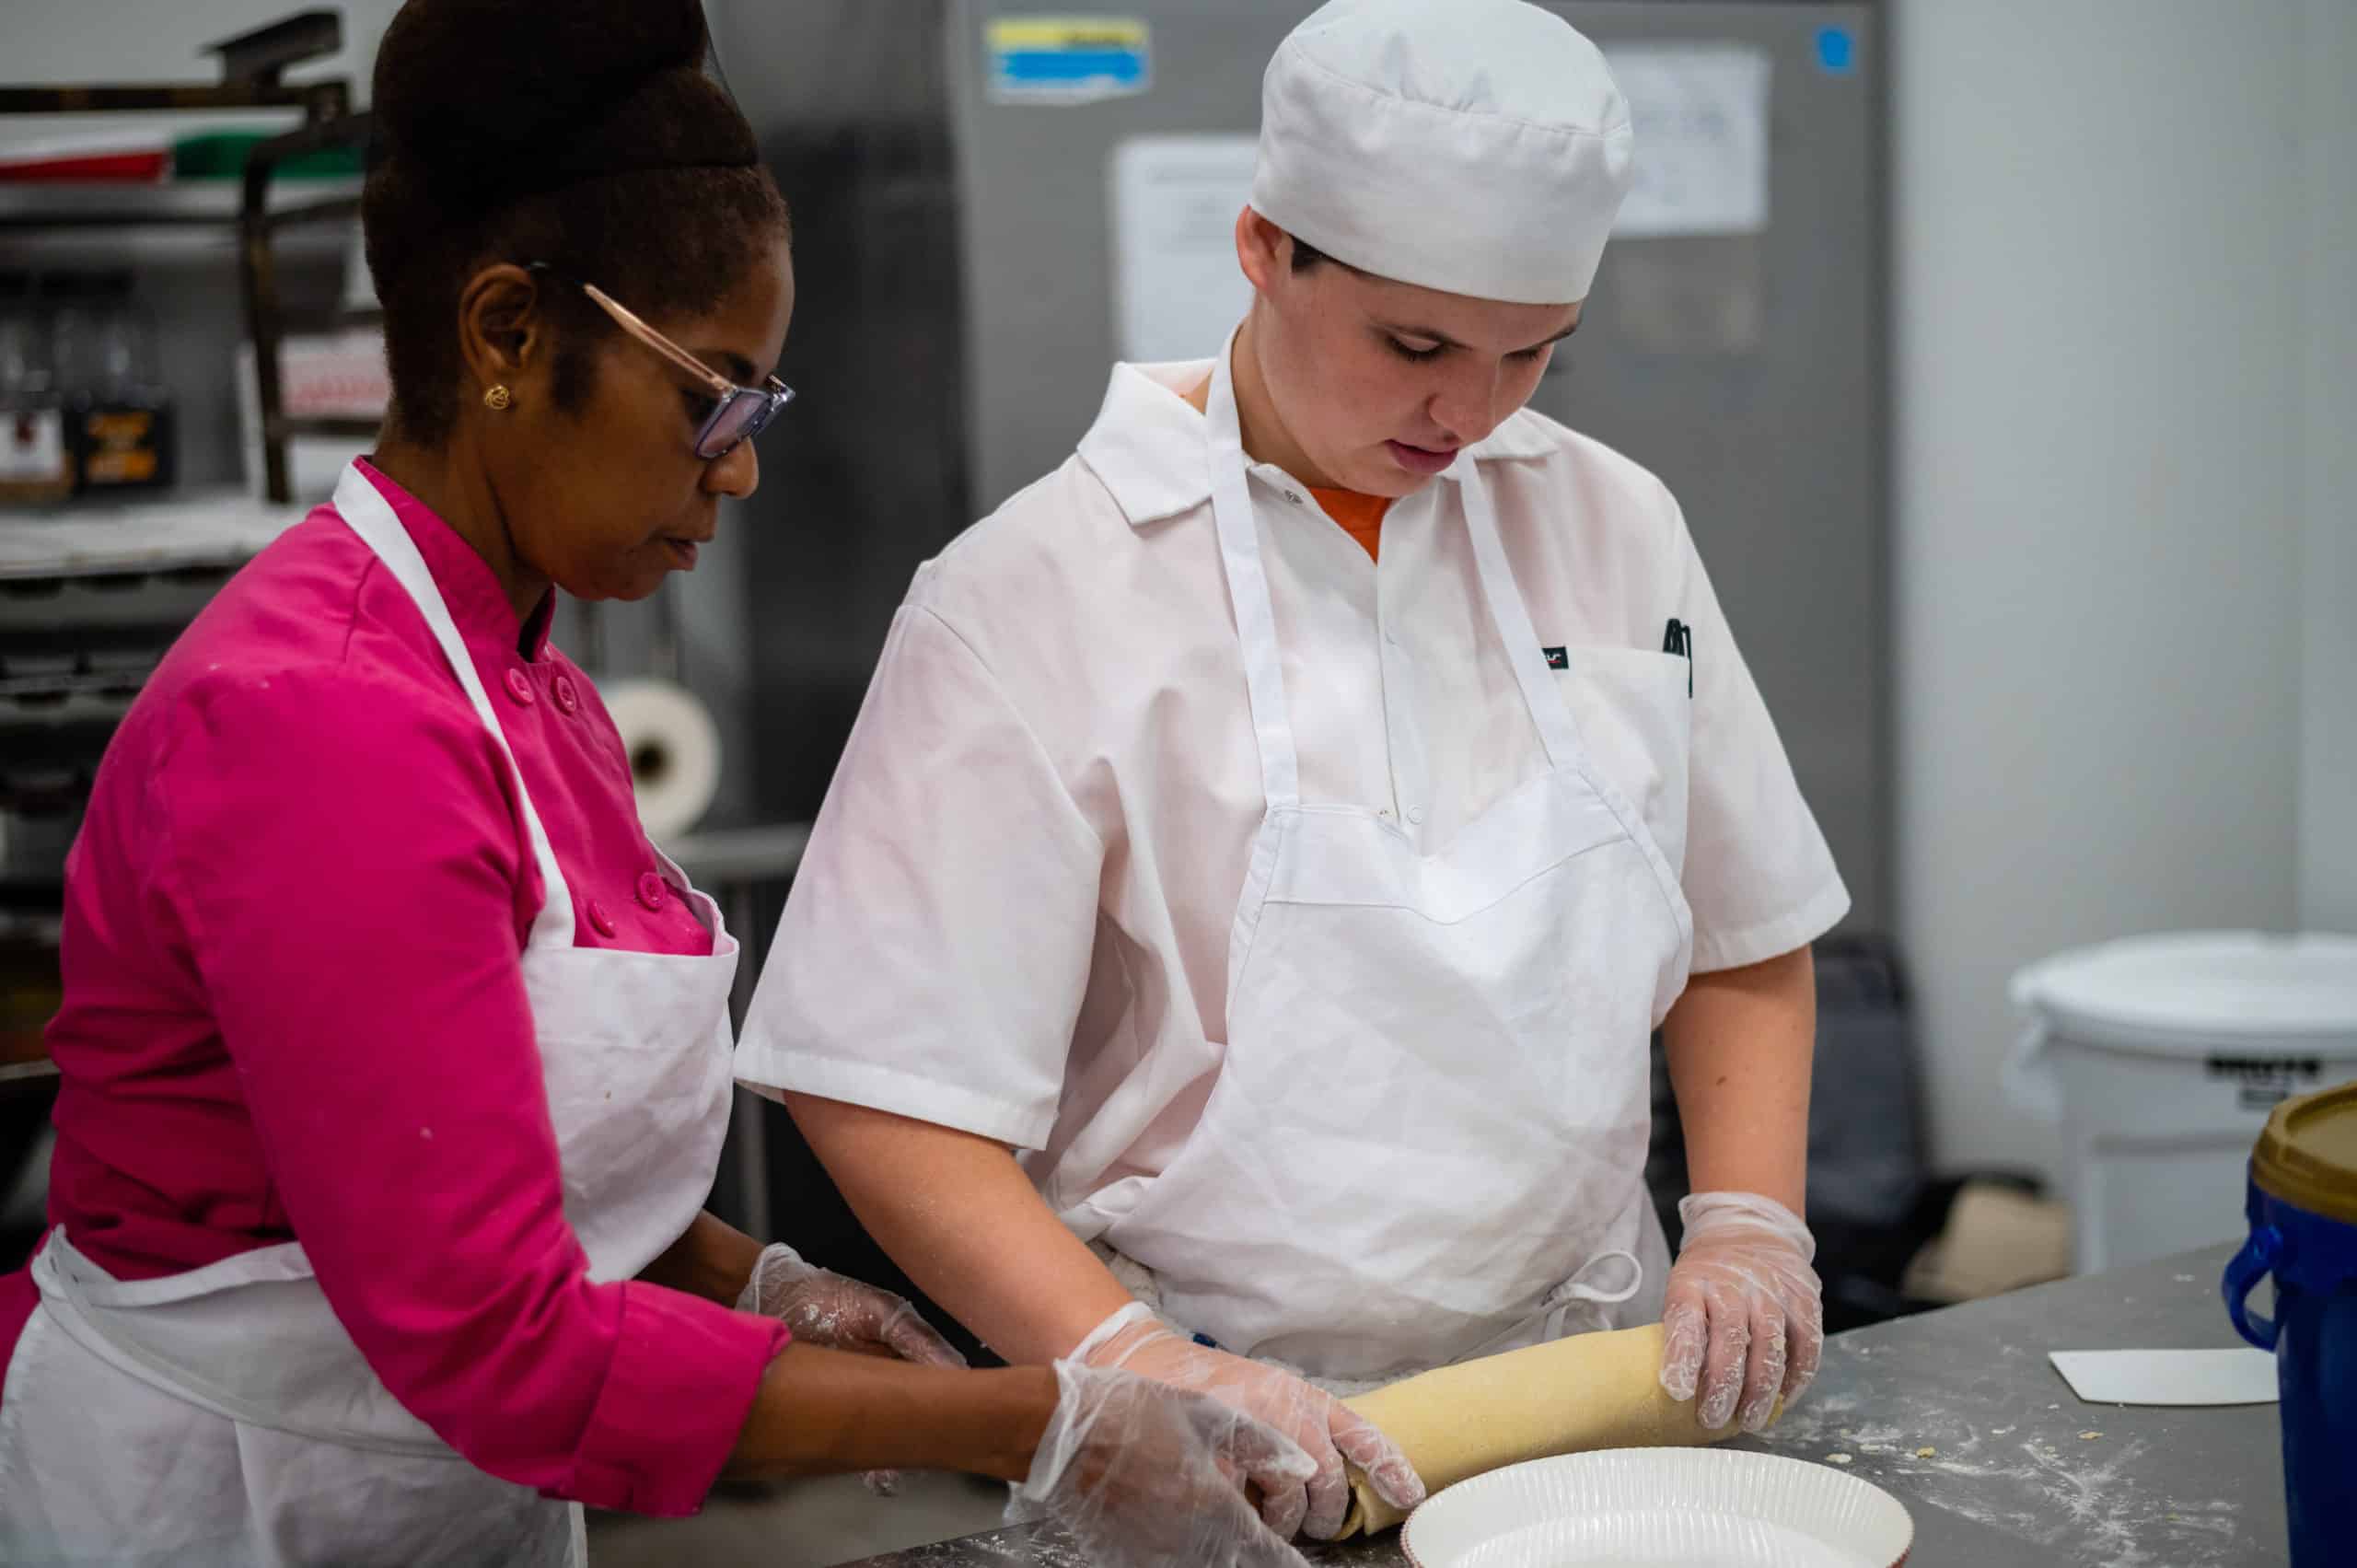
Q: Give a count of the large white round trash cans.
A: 1